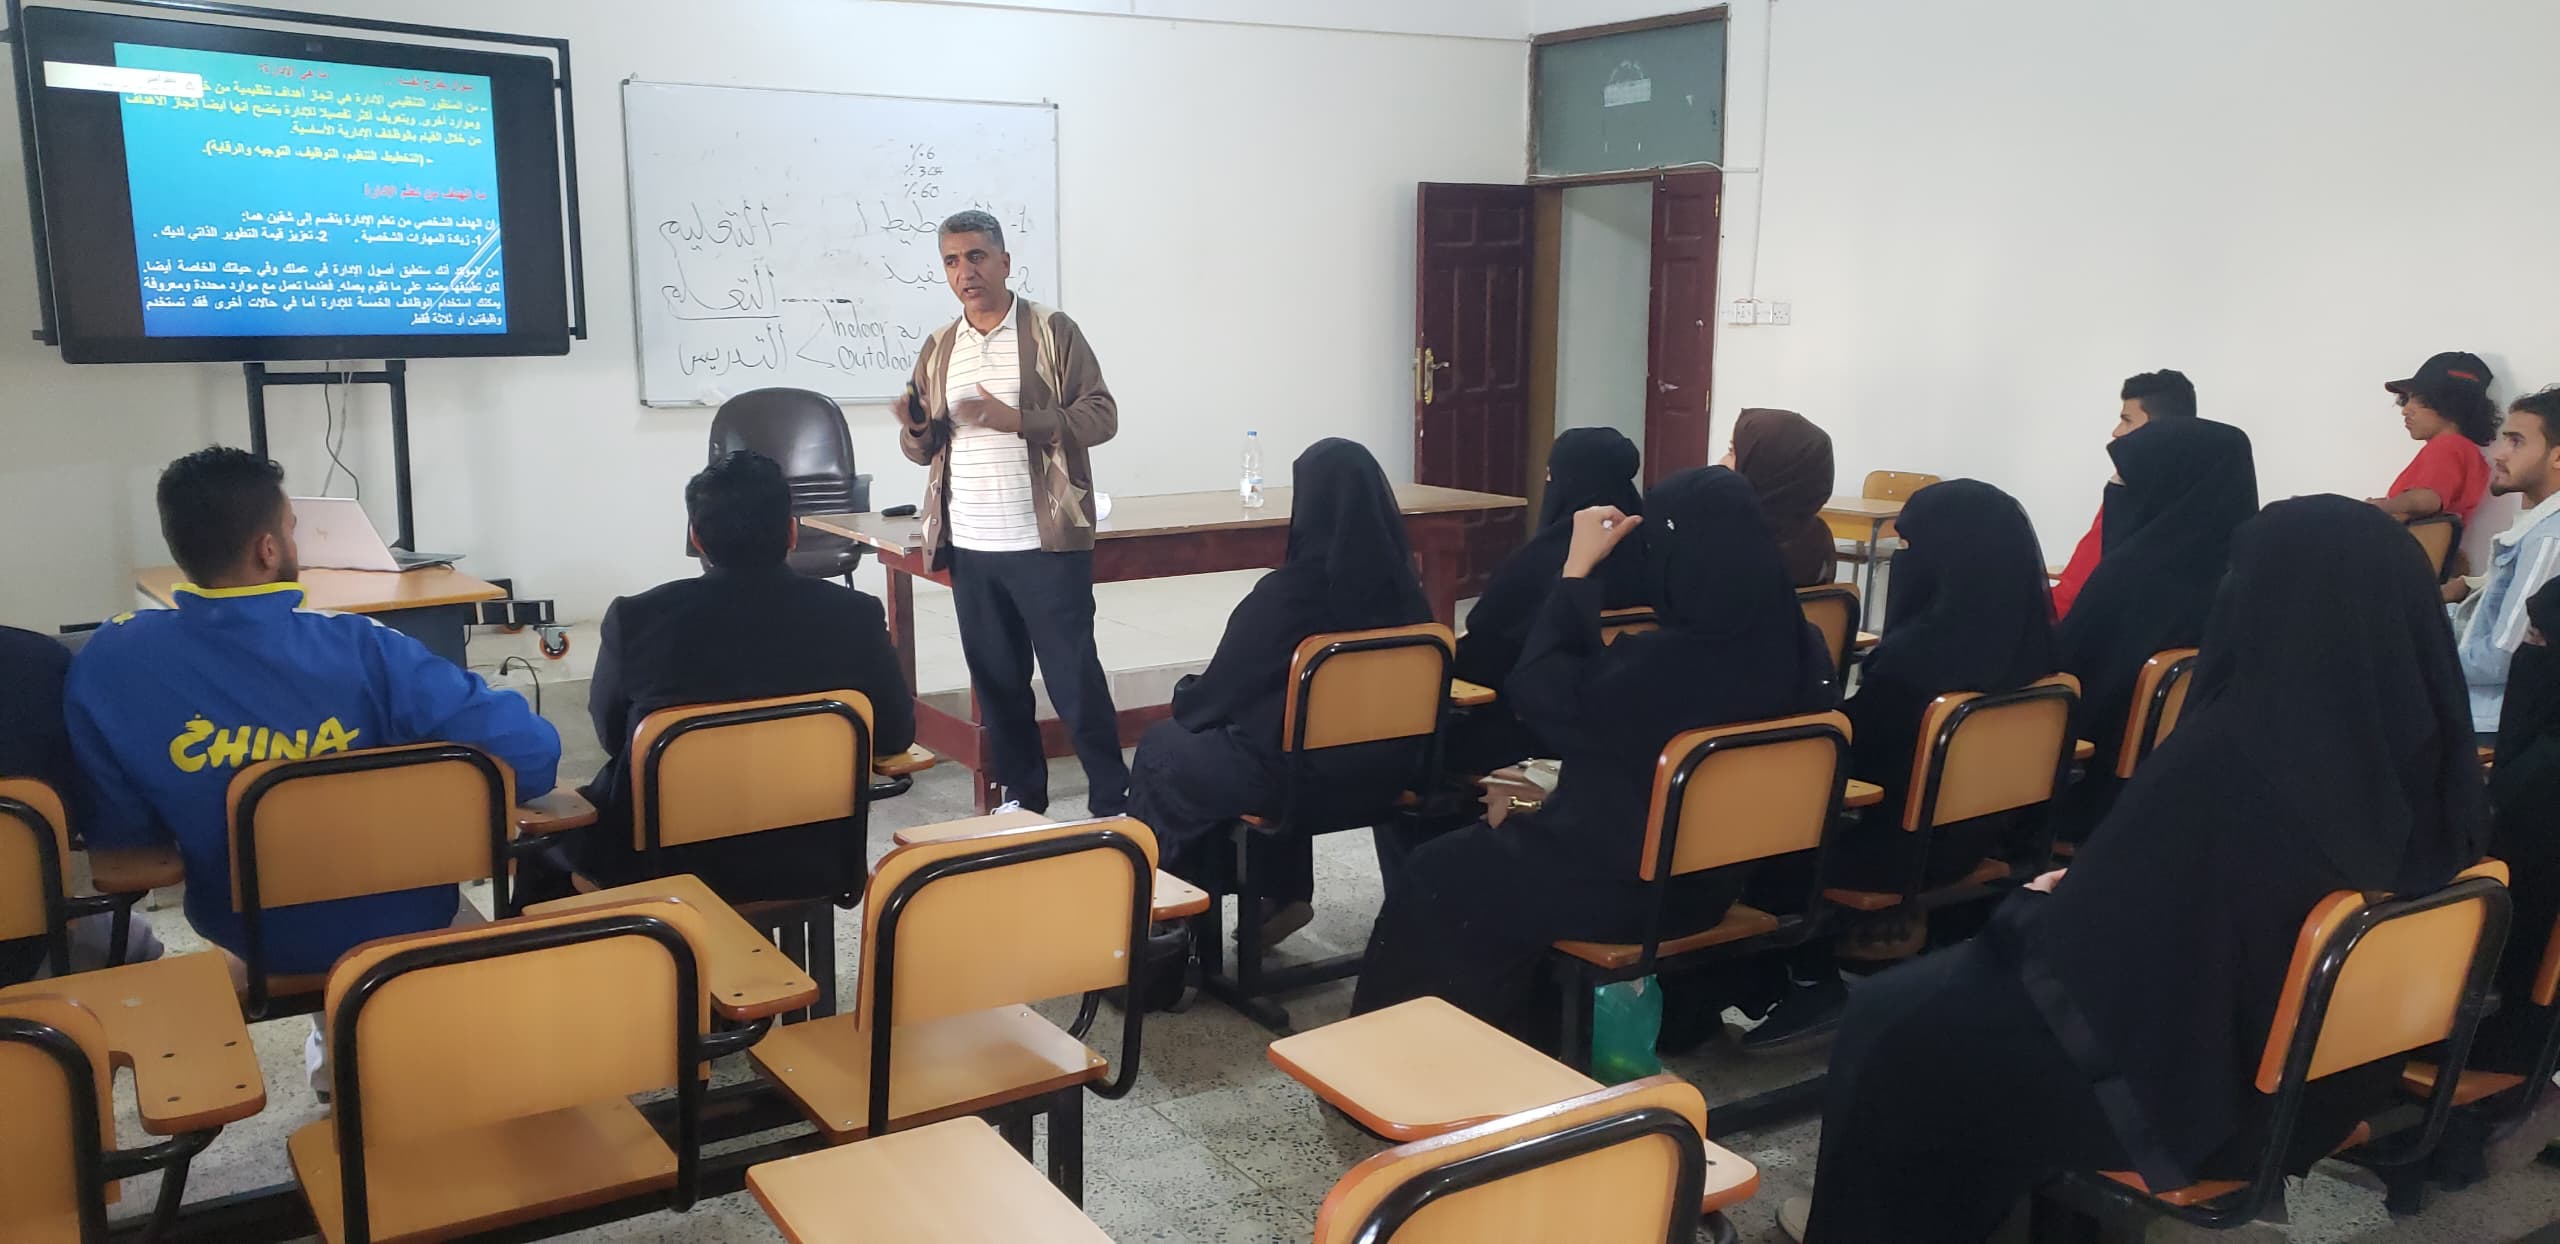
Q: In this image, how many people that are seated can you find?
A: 14